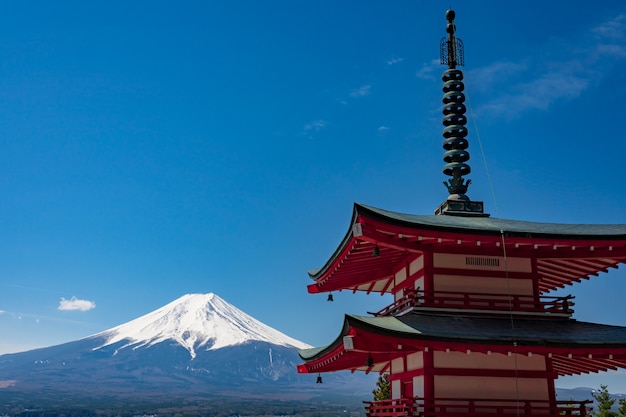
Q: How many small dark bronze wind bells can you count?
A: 4